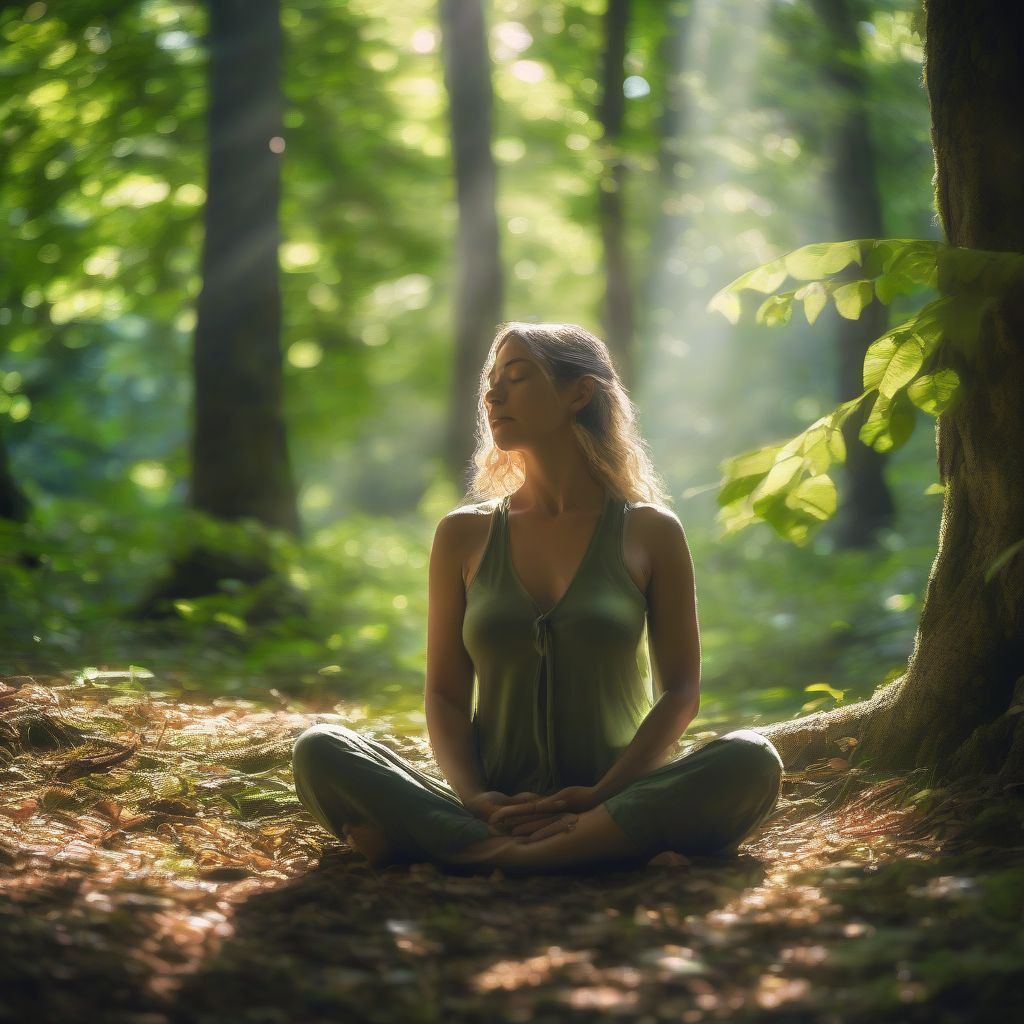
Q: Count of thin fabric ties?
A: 2